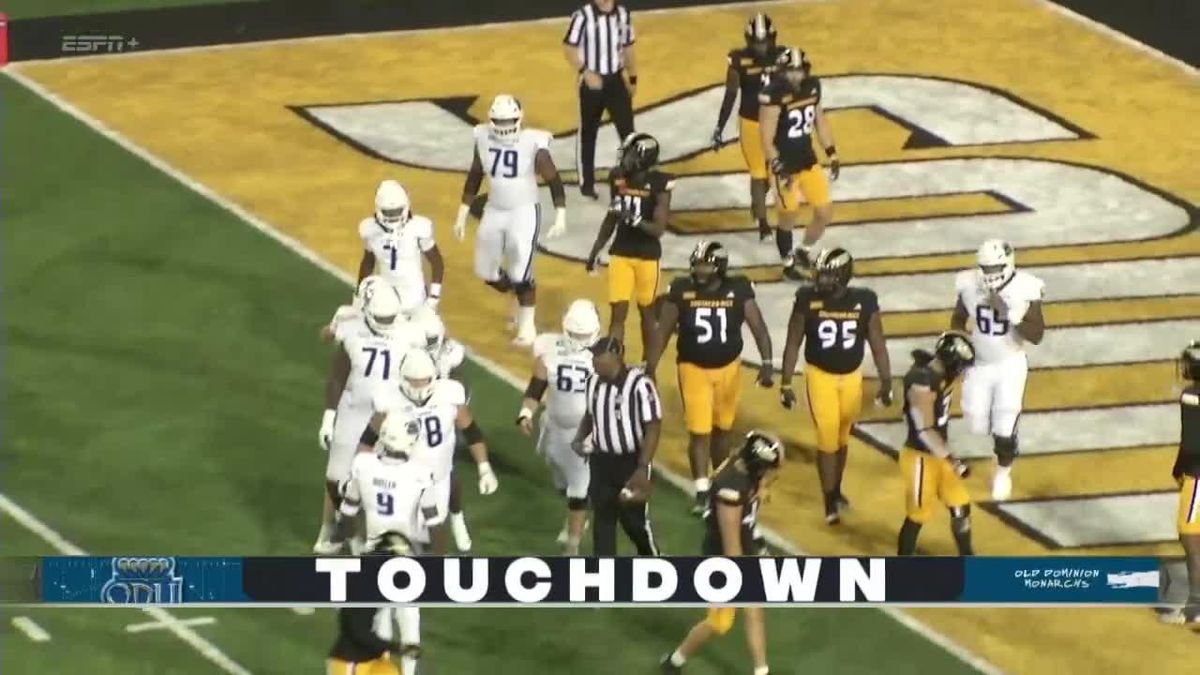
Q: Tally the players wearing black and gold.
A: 9